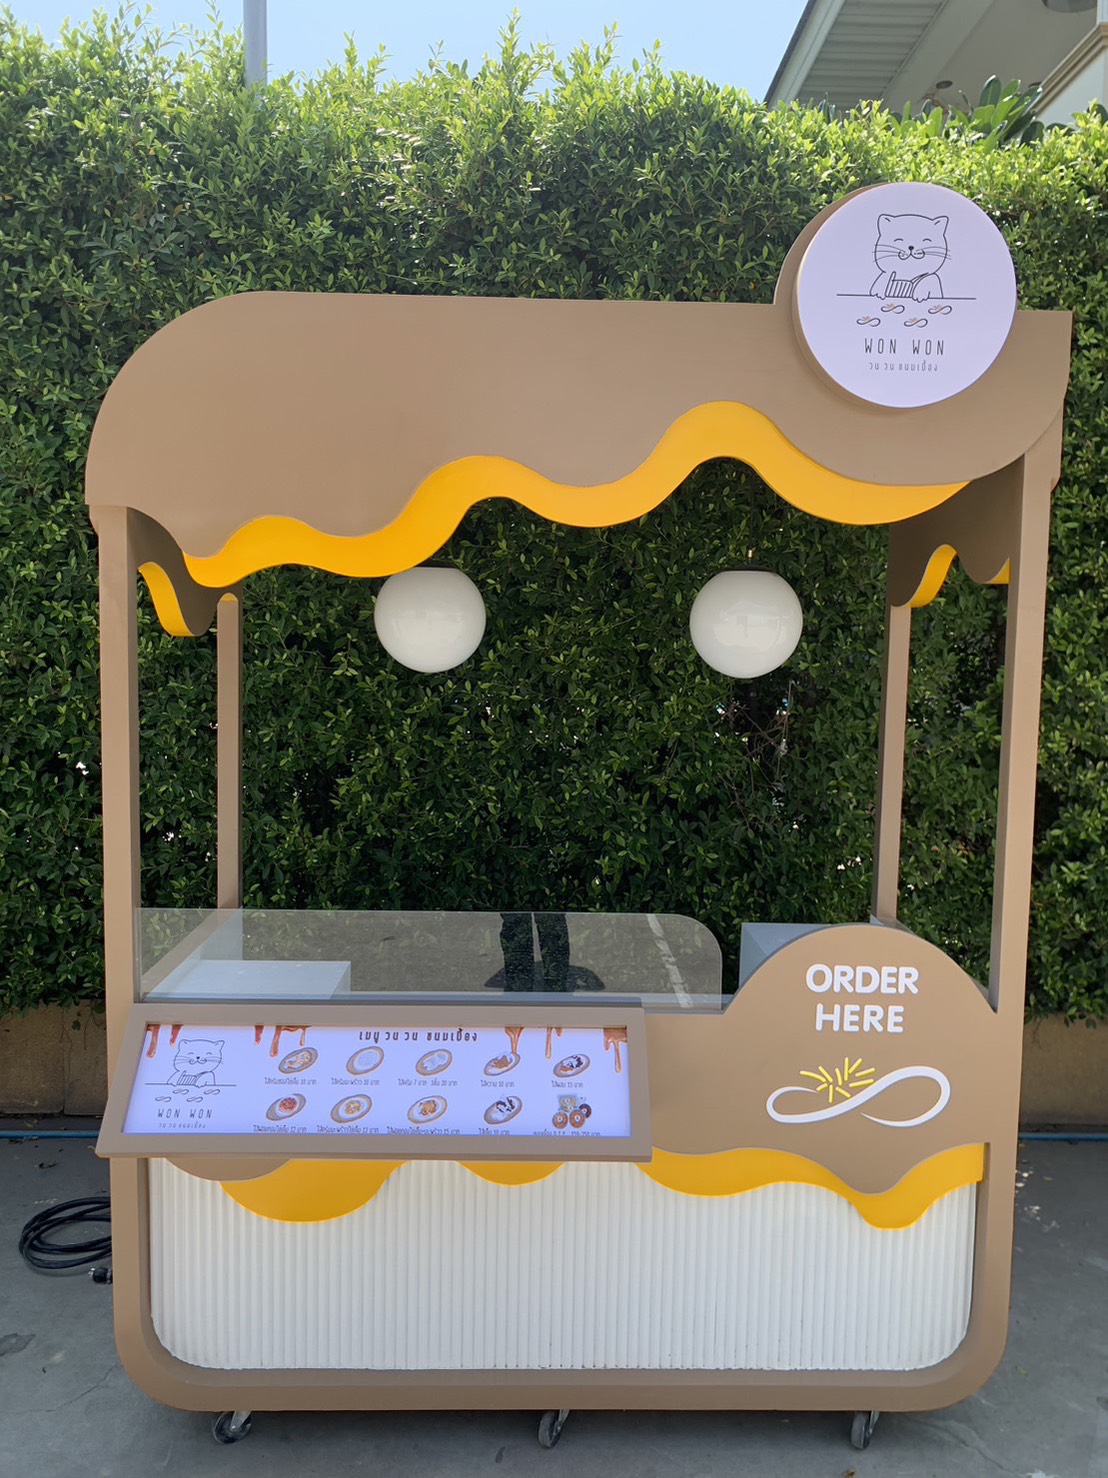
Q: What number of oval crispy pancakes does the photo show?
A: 9